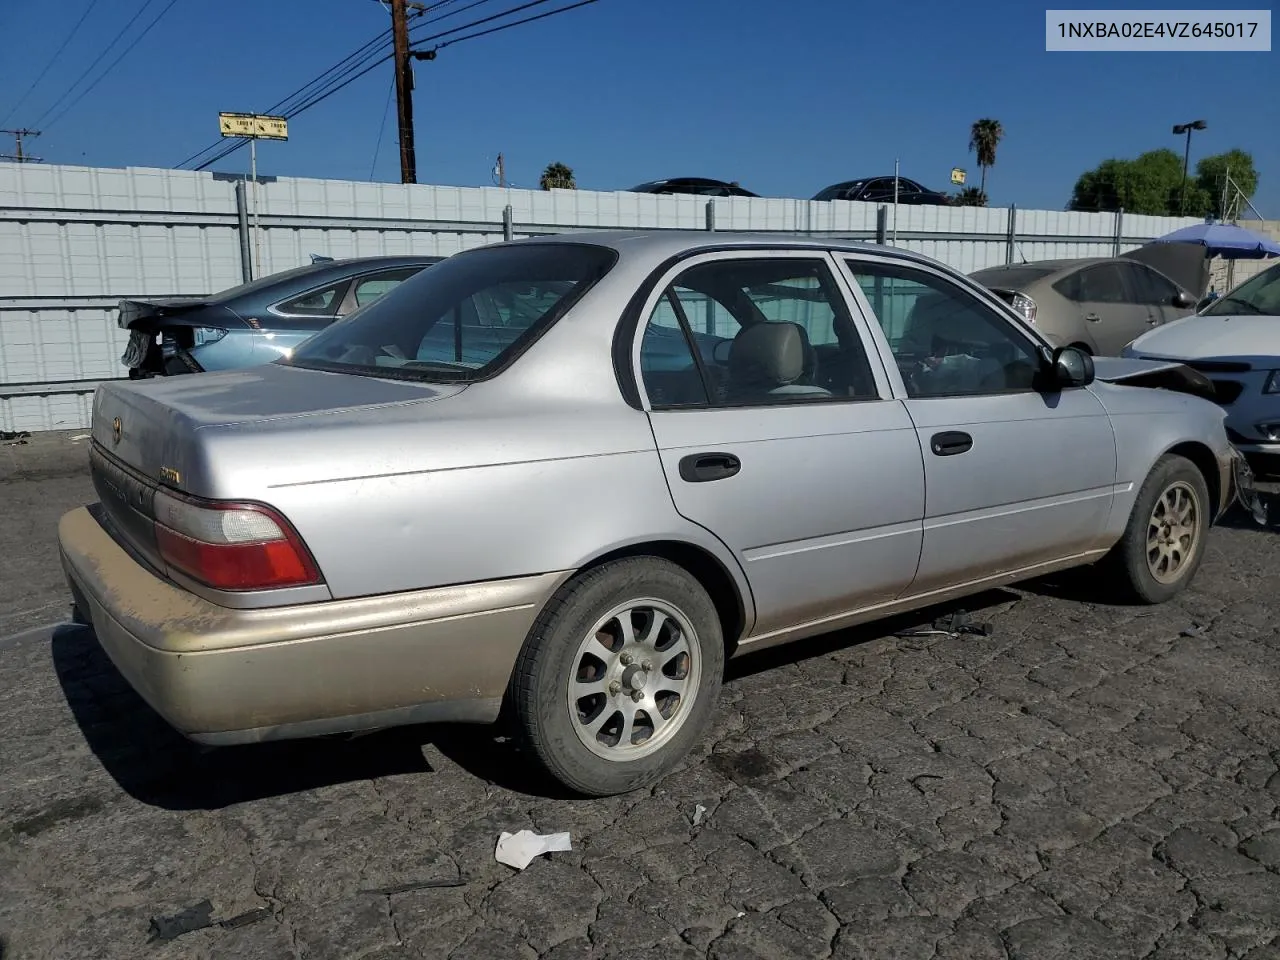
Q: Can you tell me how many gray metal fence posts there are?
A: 6